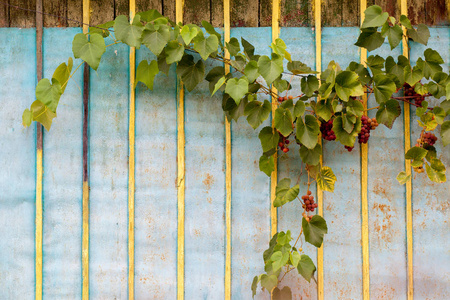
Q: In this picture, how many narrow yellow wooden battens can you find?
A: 9